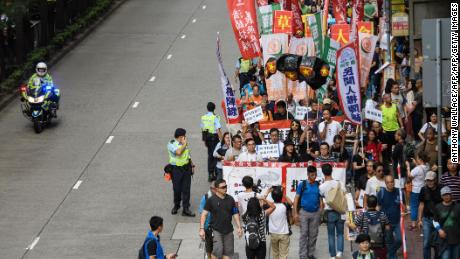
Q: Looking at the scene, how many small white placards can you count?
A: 4